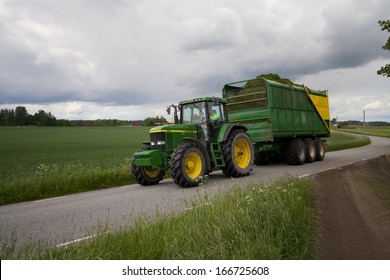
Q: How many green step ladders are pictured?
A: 1